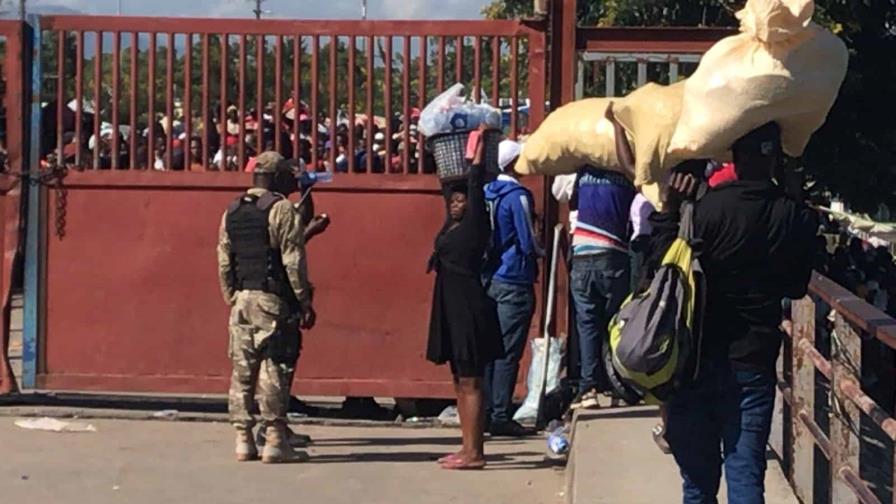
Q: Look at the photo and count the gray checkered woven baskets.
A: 1